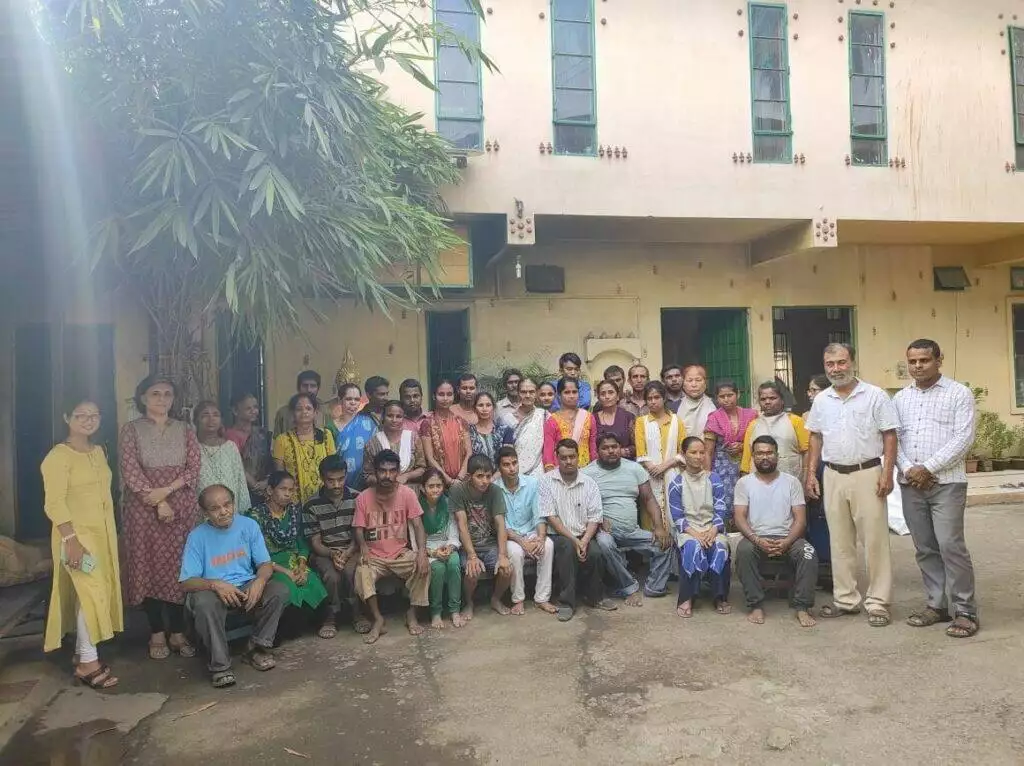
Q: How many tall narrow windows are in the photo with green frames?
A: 5